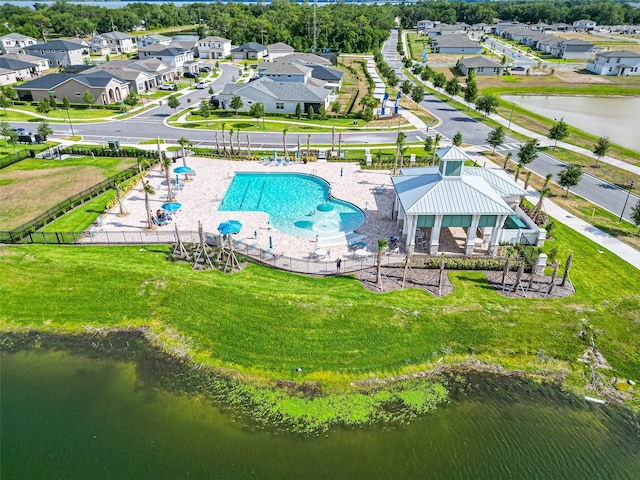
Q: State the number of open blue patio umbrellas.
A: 3